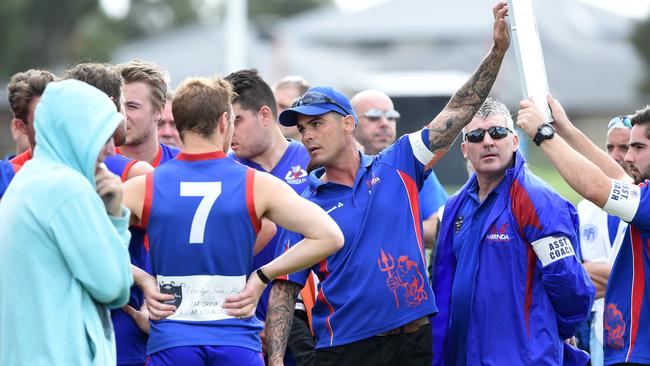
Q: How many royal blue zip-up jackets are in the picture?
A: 1